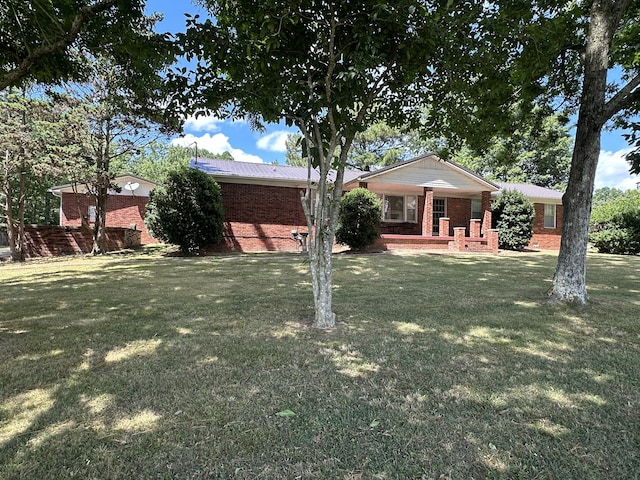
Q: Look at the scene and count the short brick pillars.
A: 4